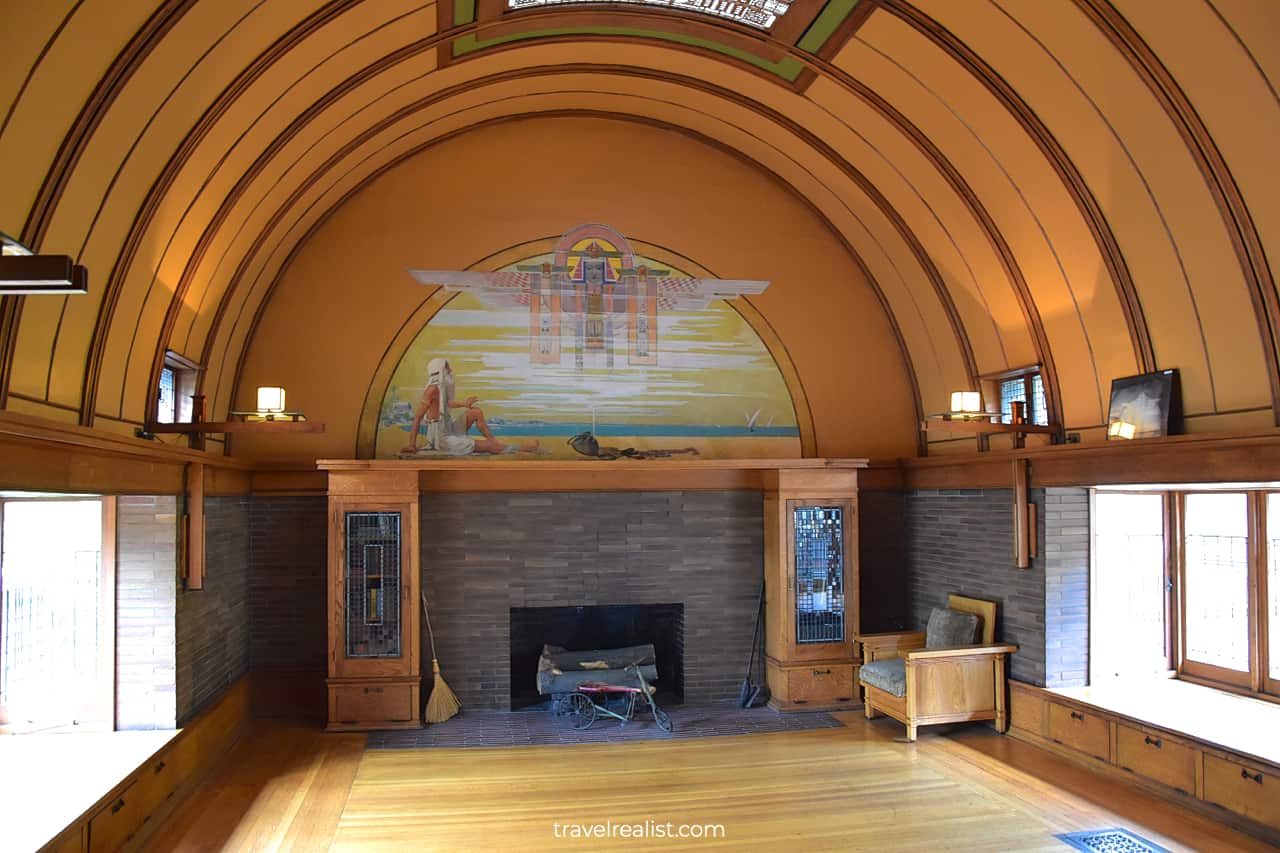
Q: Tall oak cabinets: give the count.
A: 2